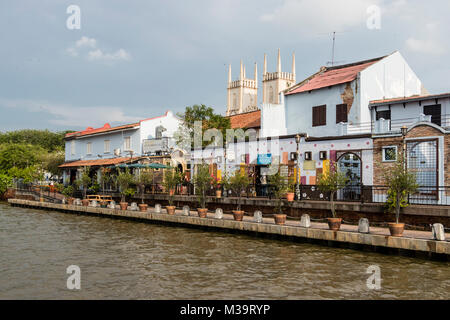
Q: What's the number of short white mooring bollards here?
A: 12